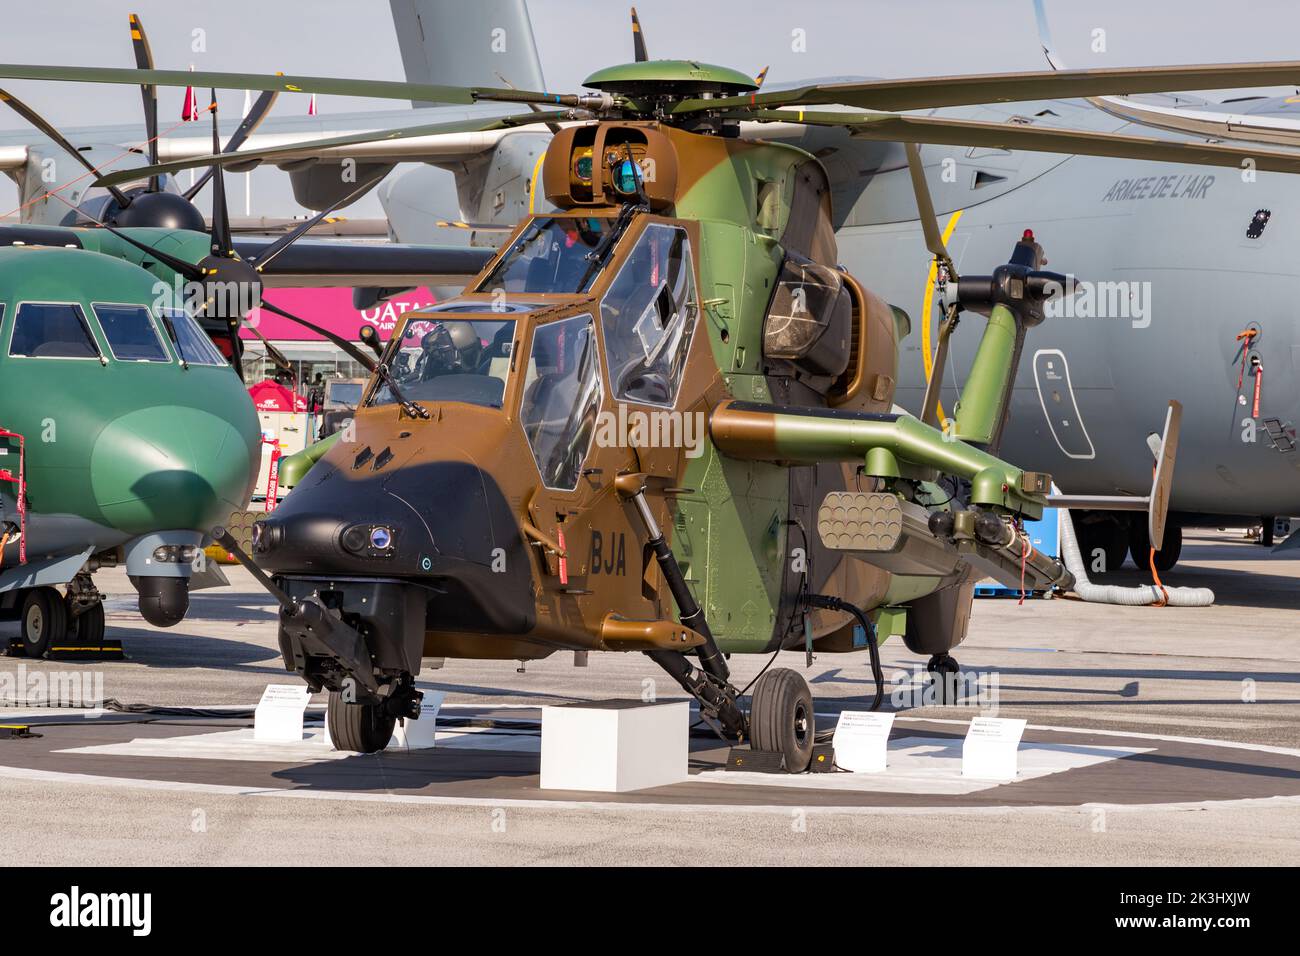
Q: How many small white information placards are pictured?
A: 4